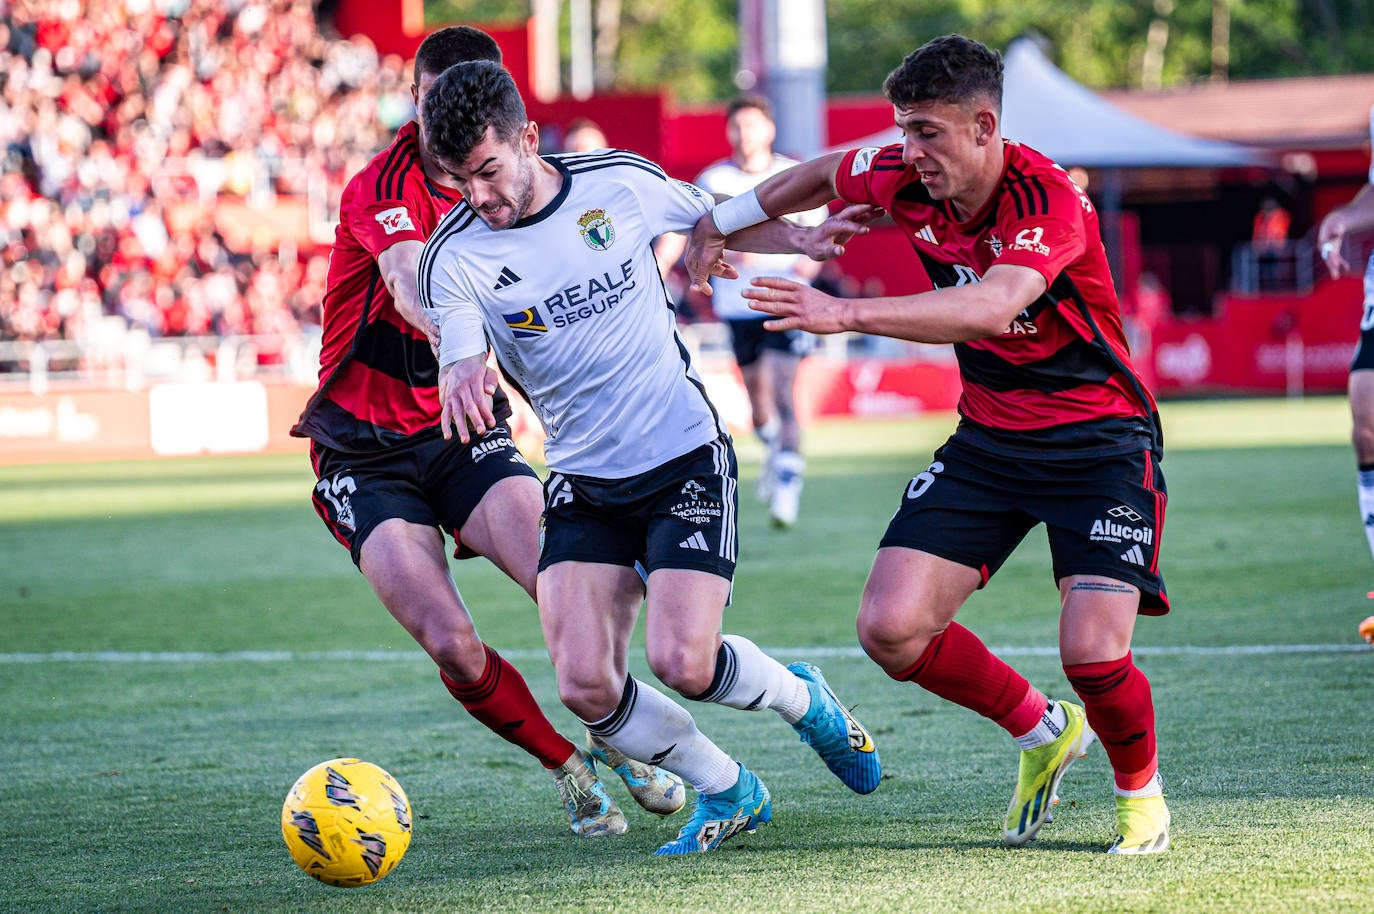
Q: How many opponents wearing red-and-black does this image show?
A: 2